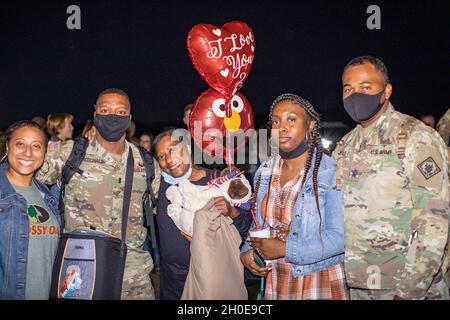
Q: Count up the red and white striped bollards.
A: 0